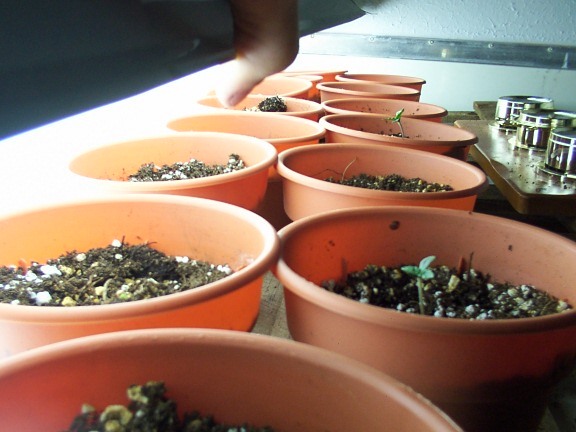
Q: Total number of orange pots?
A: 14